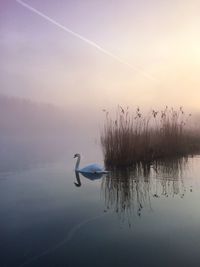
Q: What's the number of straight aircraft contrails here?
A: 1